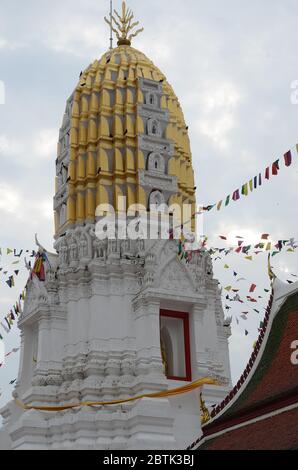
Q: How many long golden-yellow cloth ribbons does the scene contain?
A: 1